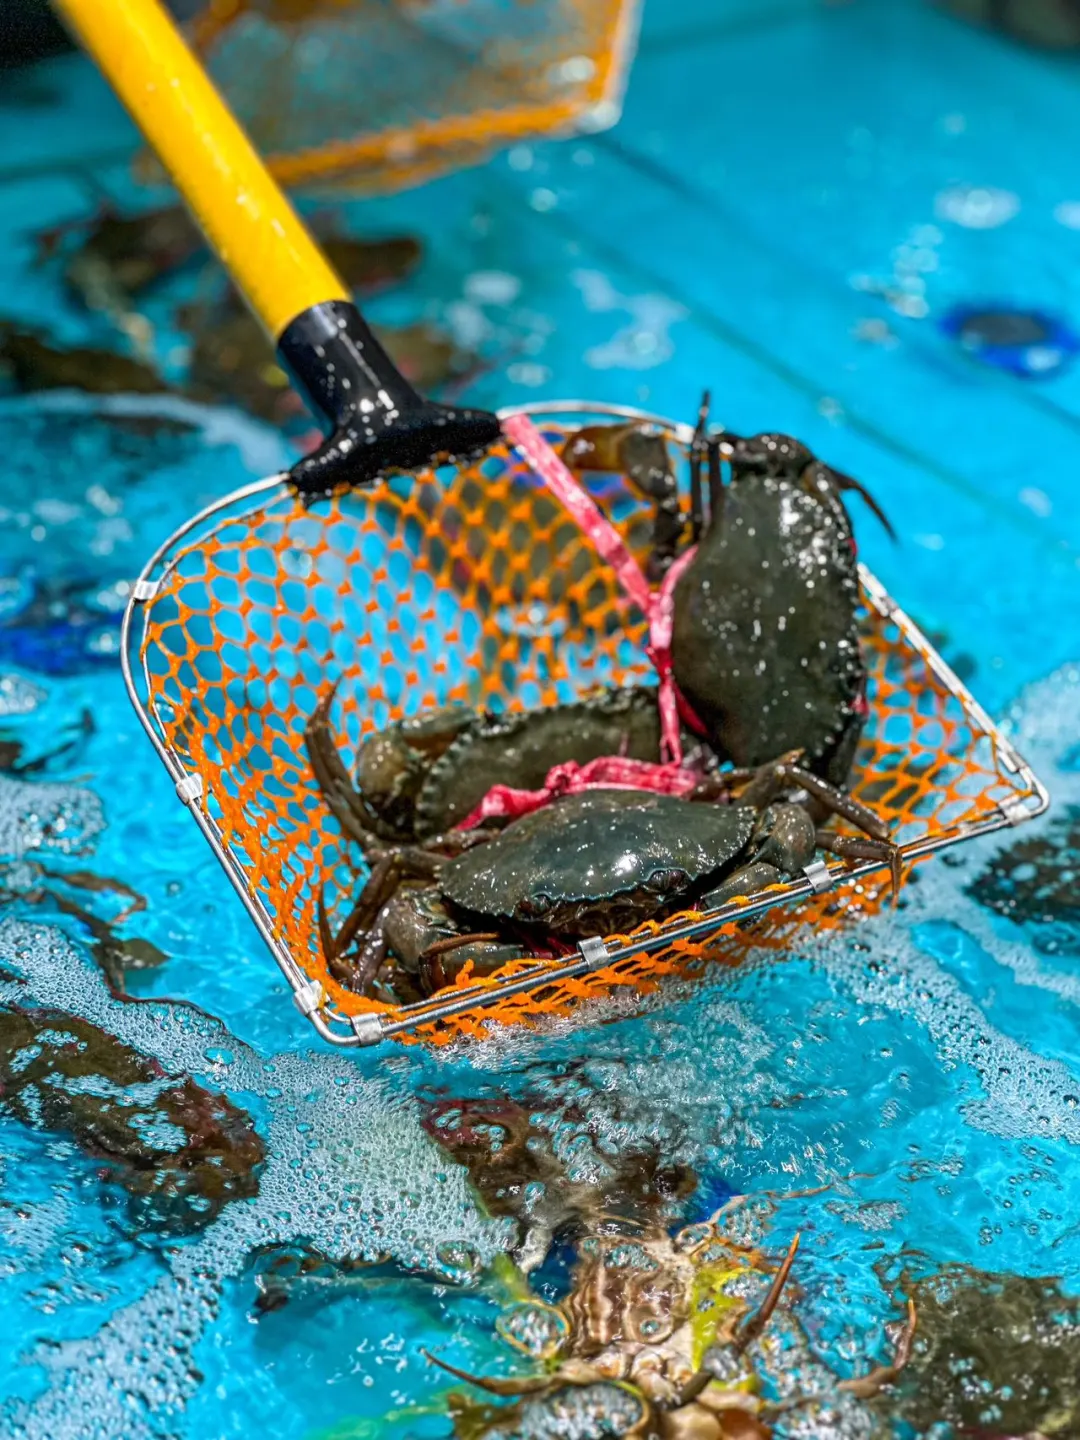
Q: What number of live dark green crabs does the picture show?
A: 3